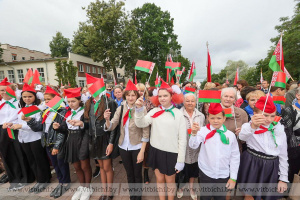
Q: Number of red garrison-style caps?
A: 9